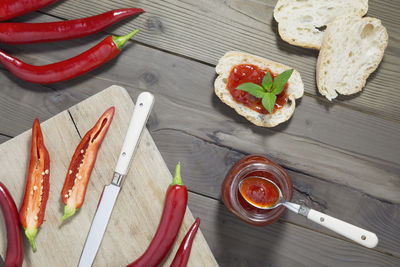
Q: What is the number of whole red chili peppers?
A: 6